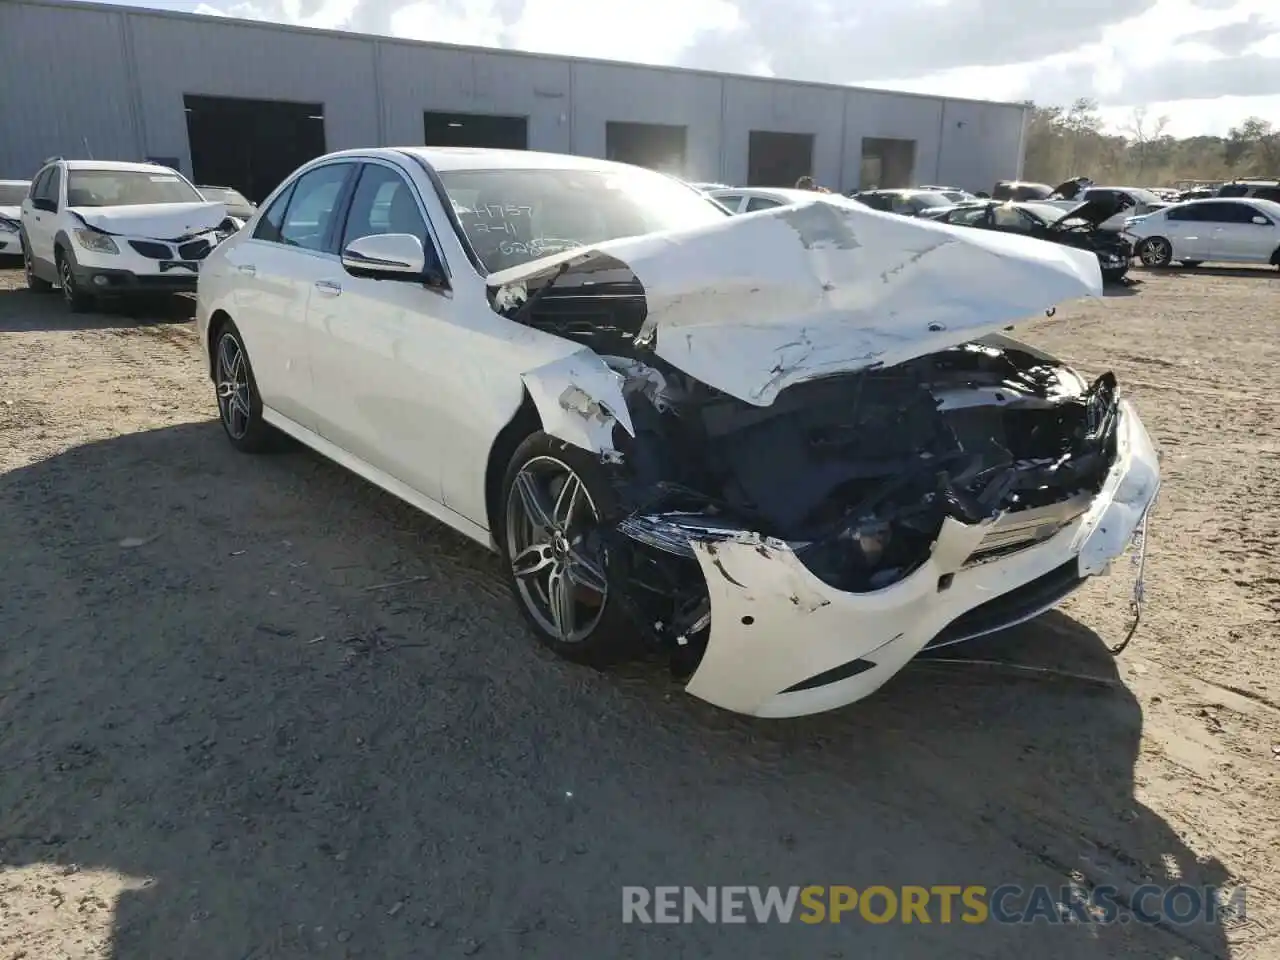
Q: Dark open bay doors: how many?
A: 5